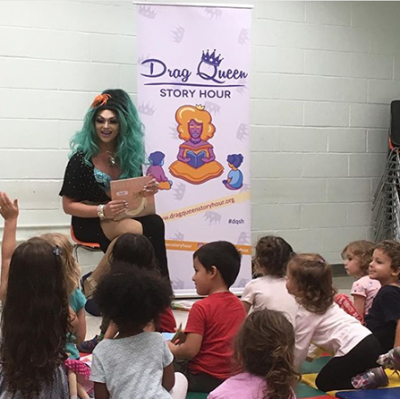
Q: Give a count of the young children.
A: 10